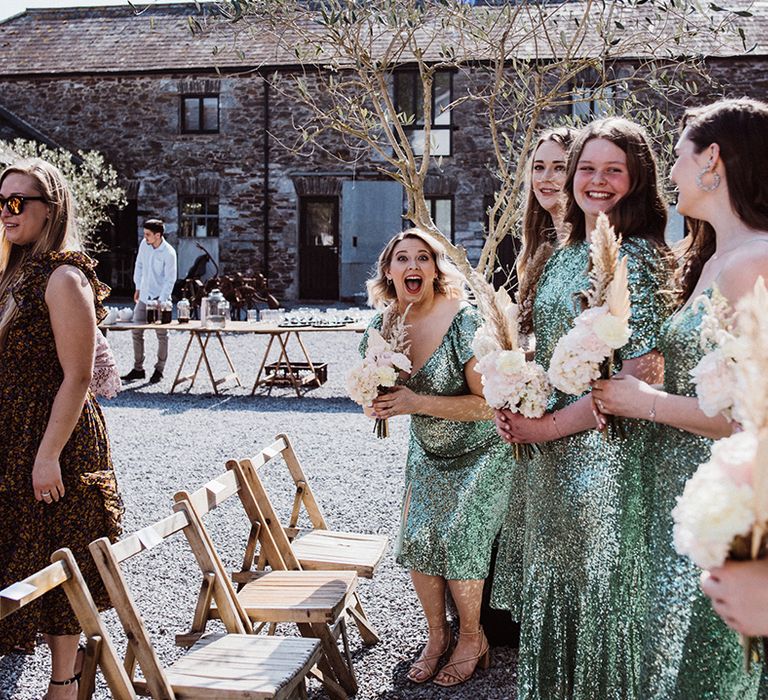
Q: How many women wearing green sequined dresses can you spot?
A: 4